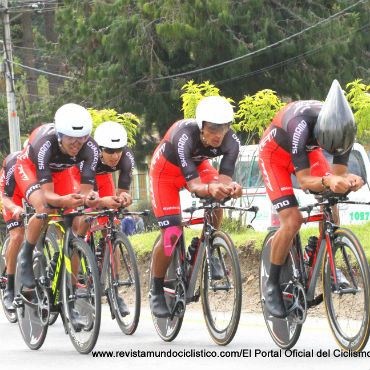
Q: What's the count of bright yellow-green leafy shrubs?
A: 4